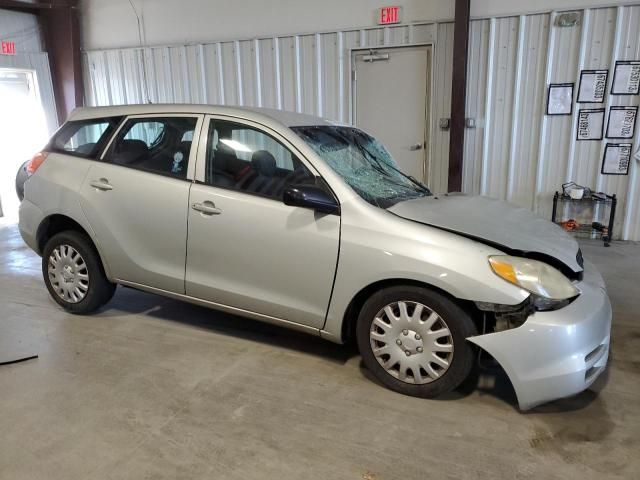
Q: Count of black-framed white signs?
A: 6